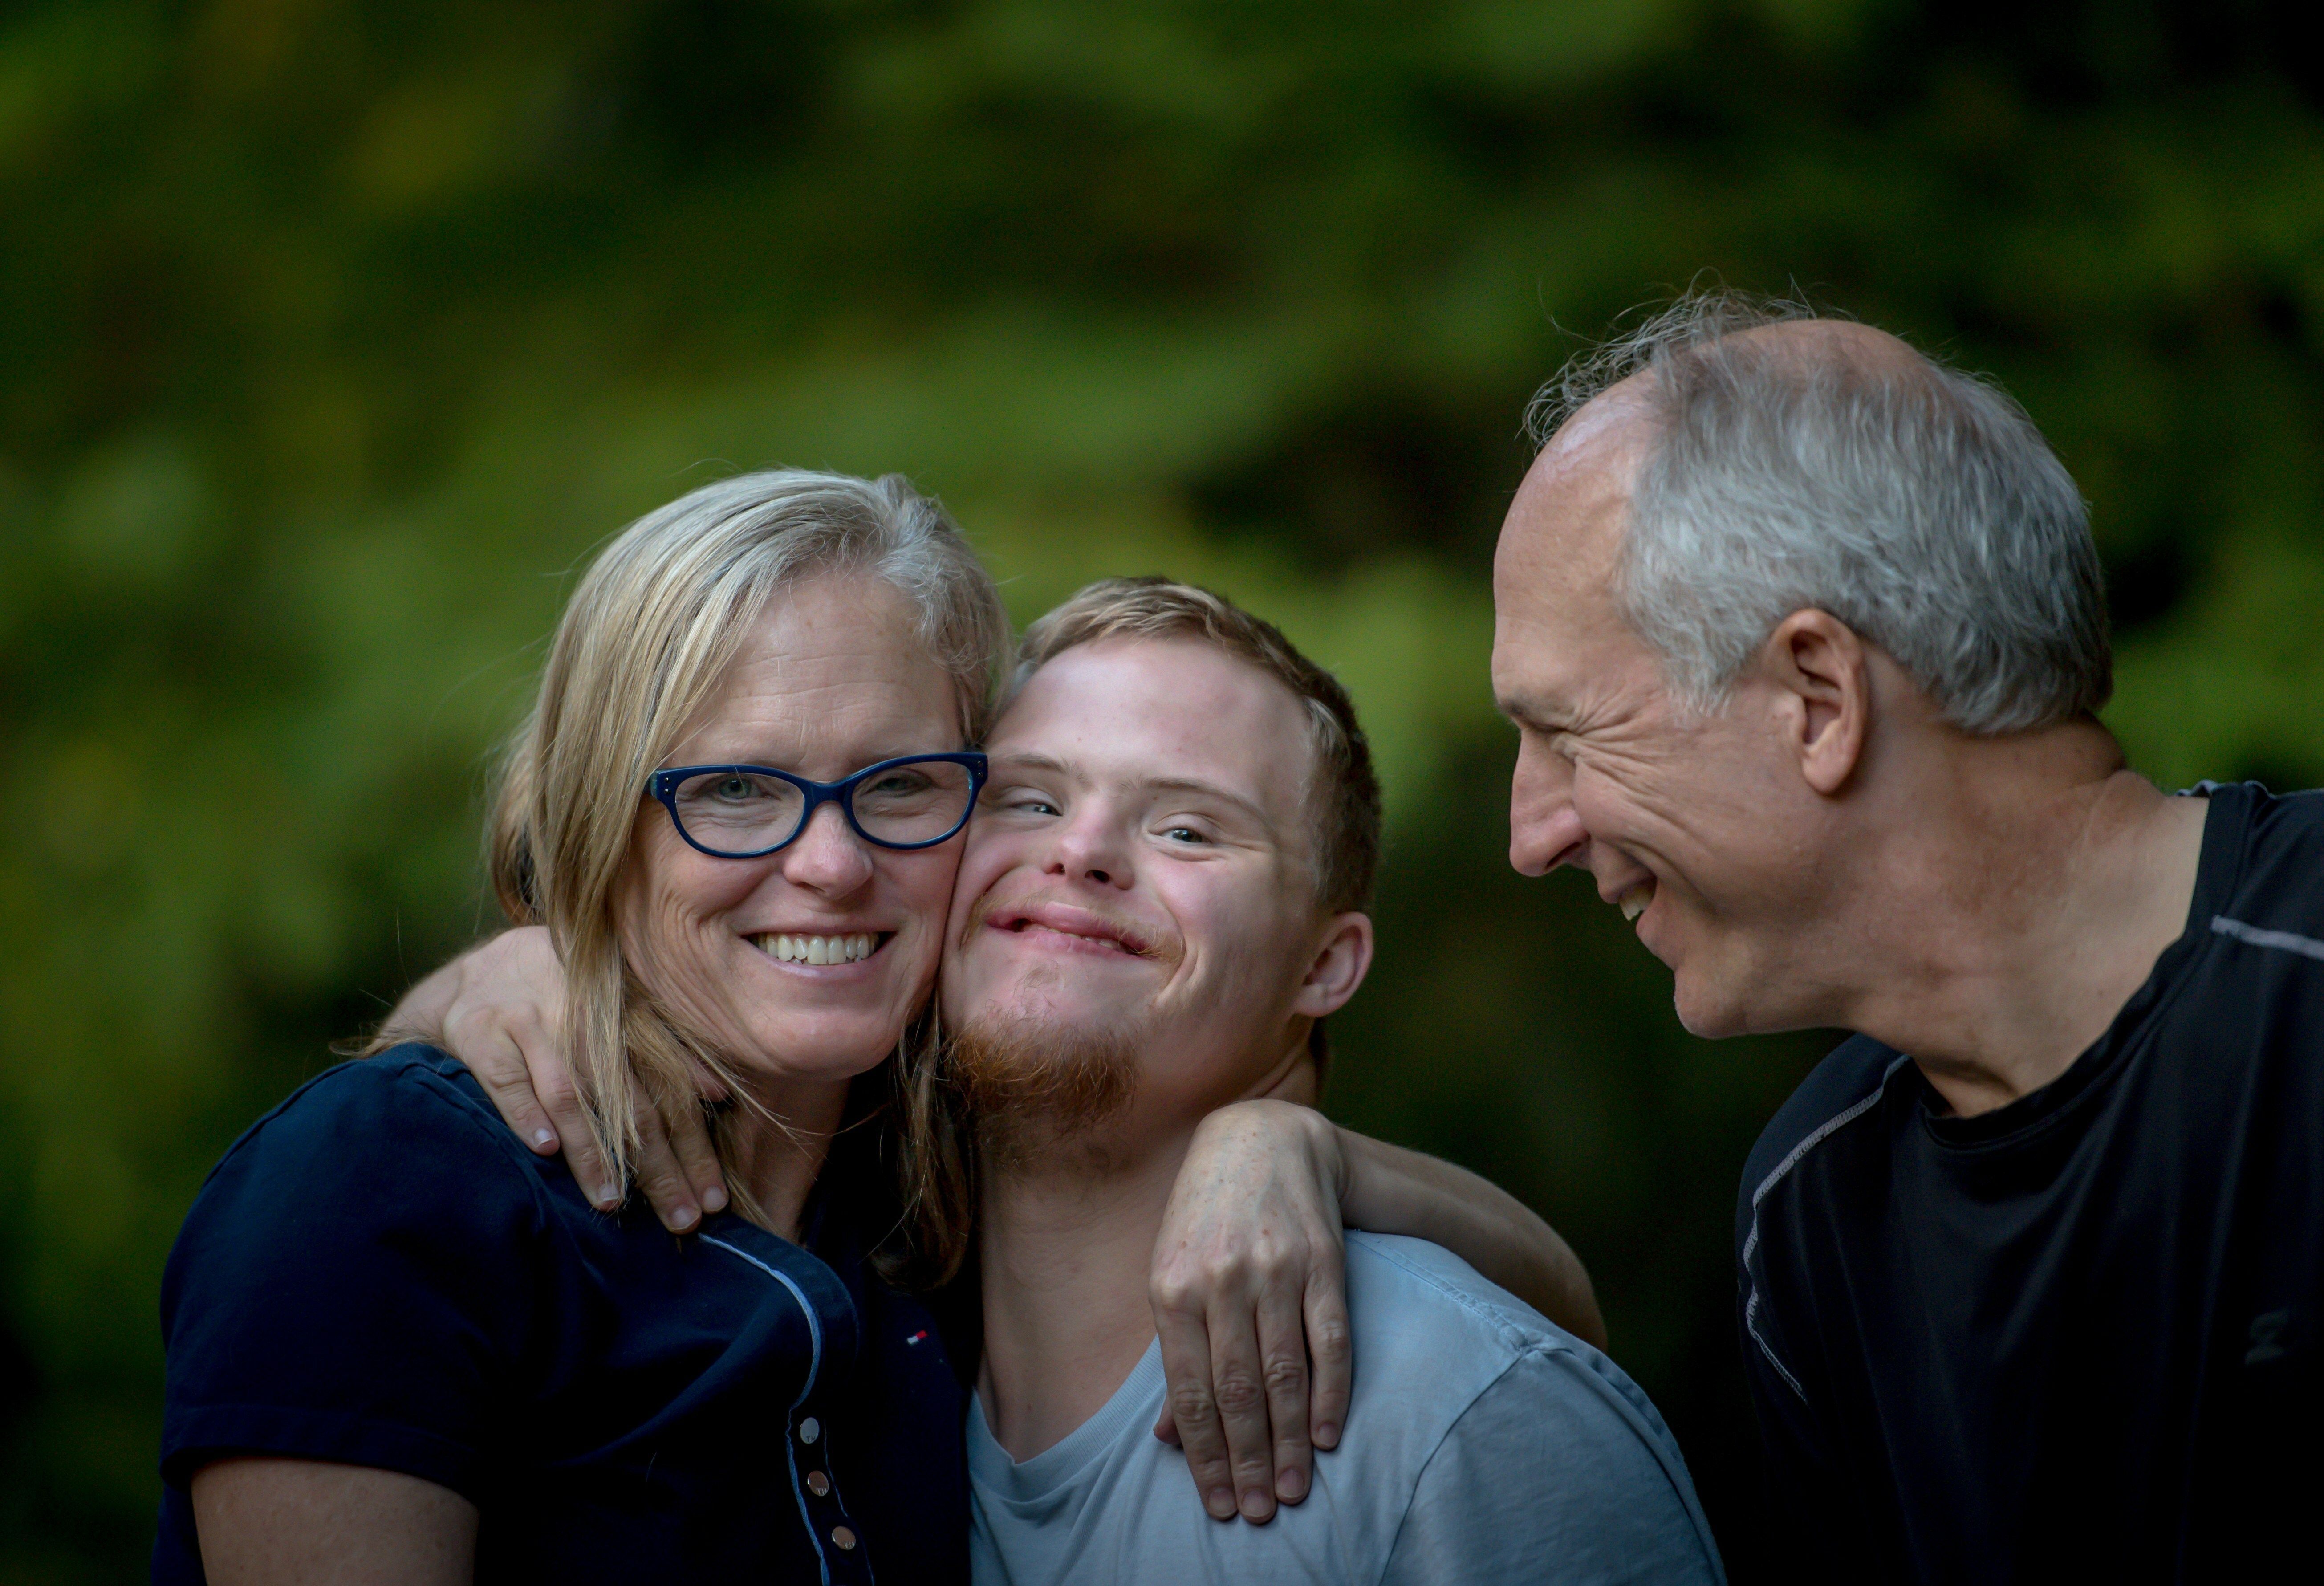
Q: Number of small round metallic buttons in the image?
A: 3